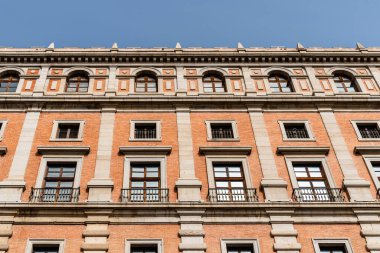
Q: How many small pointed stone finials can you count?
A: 6